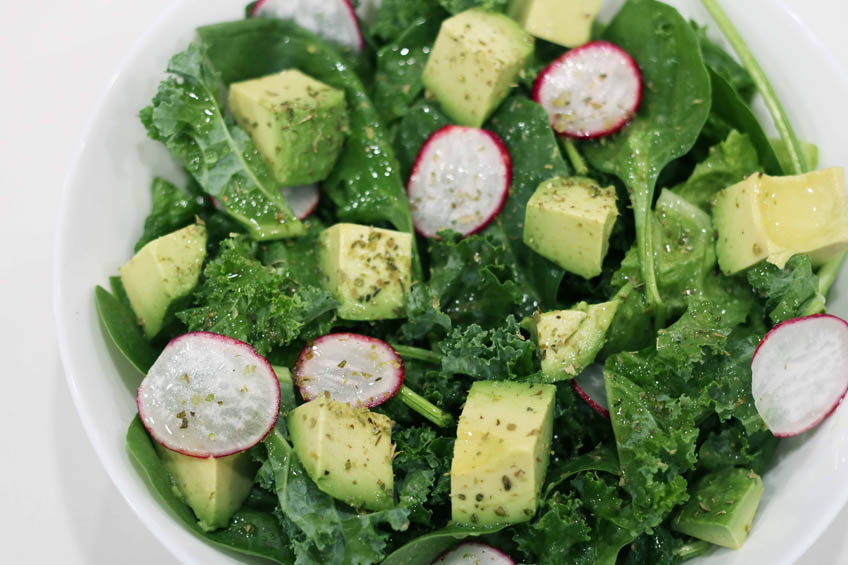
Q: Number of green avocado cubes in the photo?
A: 12